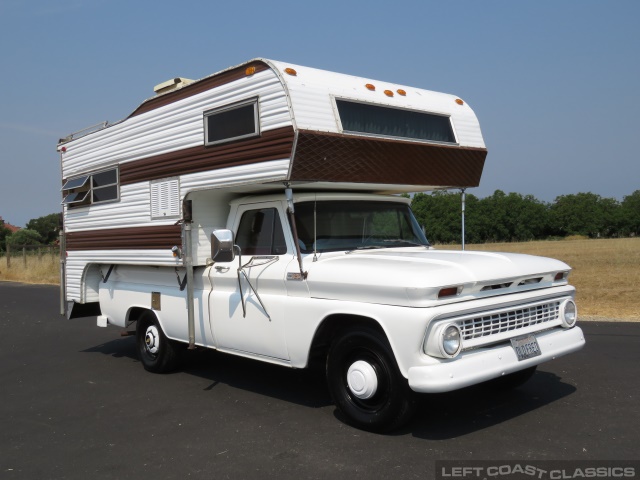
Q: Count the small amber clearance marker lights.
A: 6